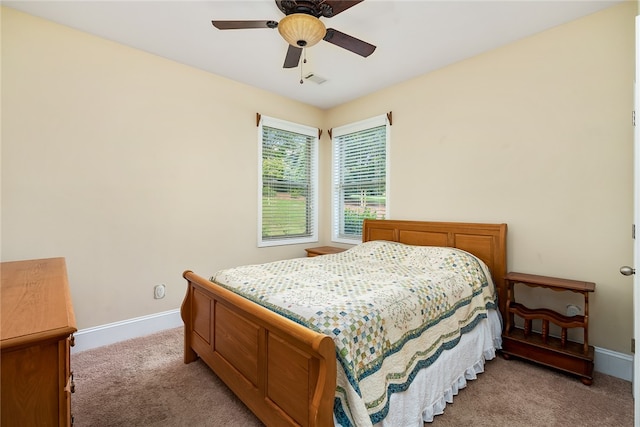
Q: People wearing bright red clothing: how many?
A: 0